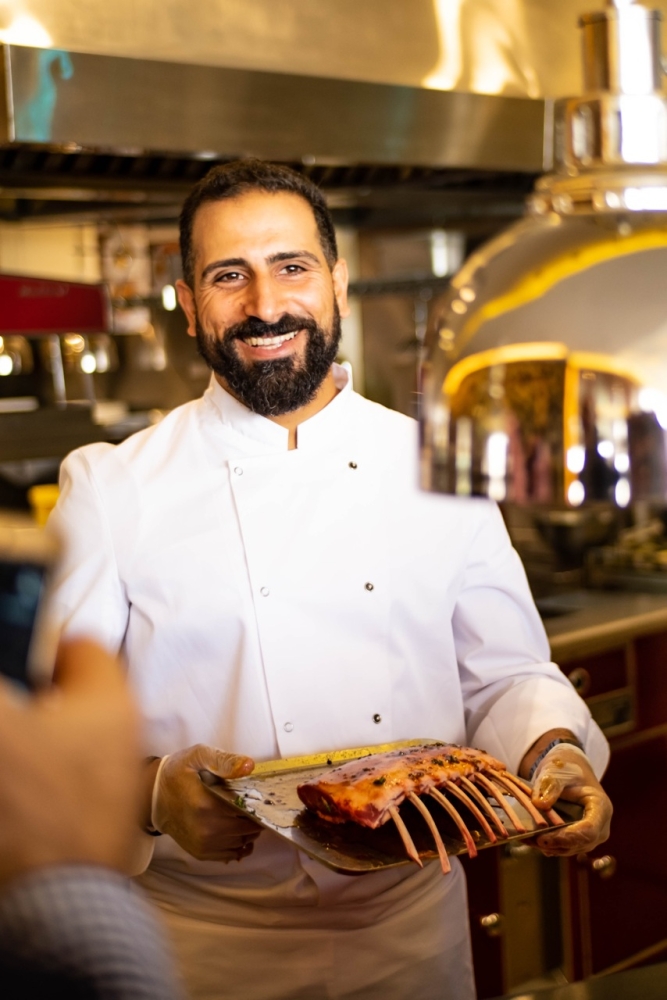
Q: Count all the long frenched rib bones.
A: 8